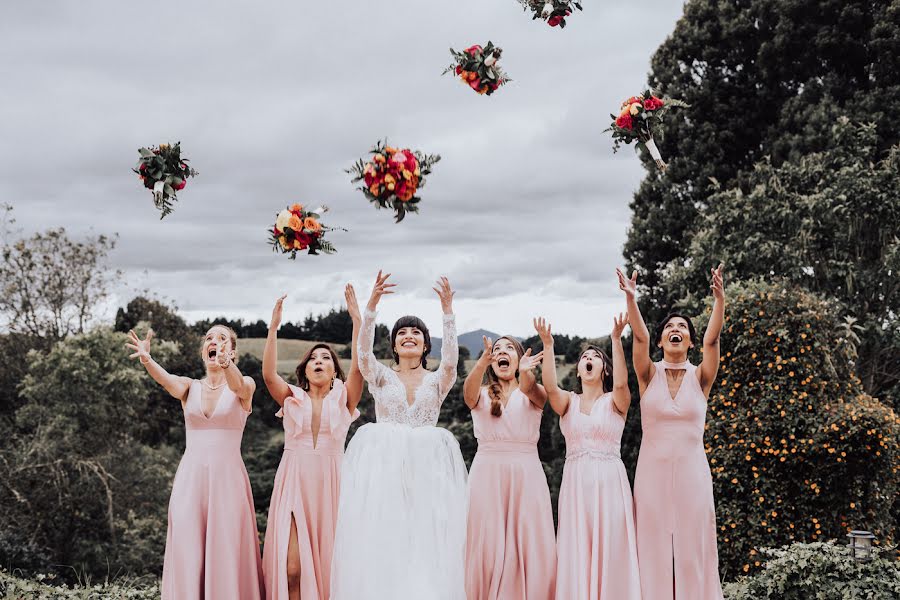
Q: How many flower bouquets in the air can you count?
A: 6